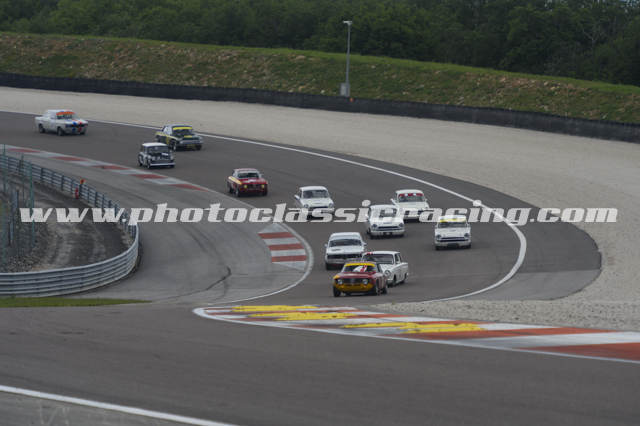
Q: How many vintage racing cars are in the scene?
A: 11